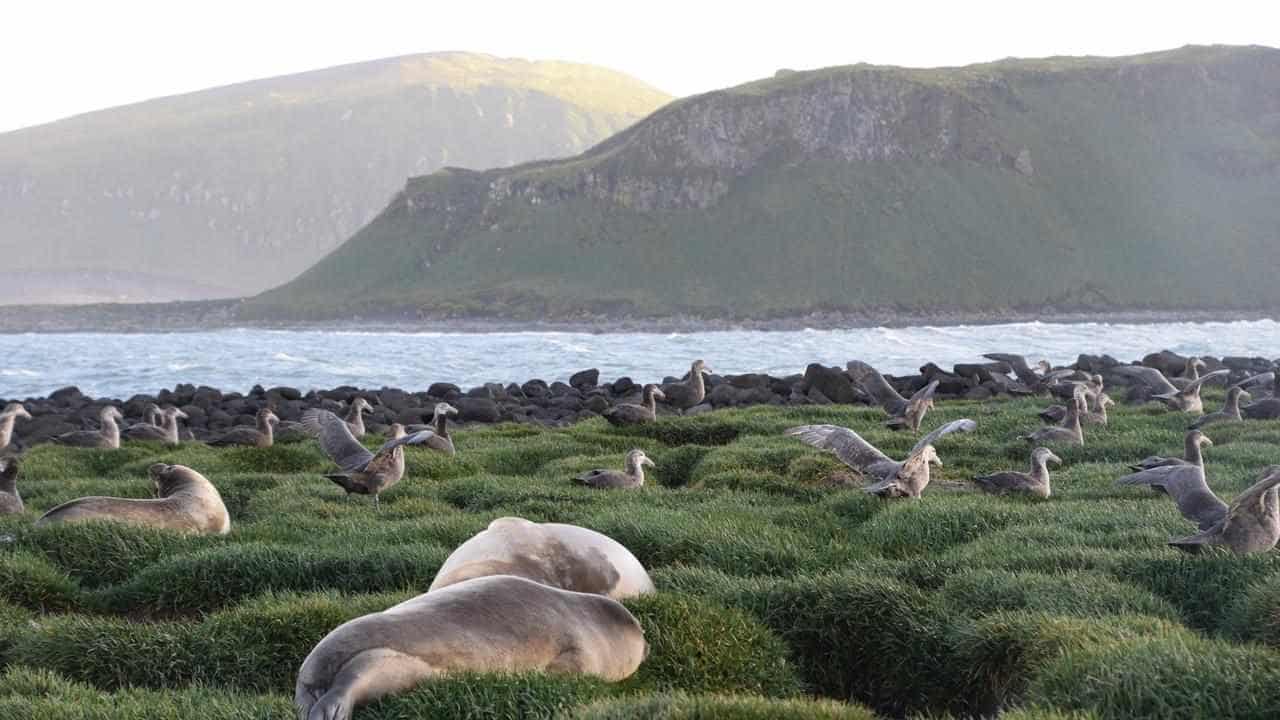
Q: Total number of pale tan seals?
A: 3